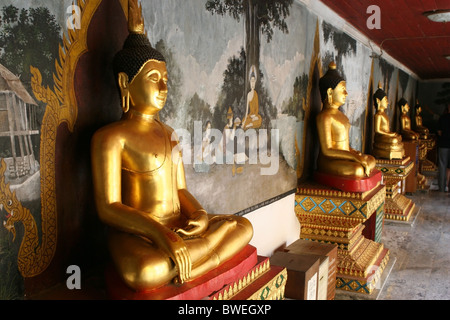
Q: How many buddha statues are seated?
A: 5